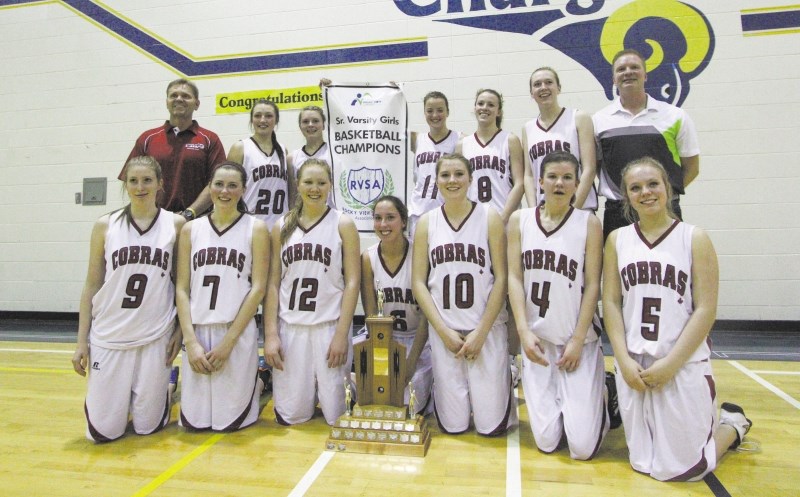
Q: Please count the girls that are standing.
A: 5